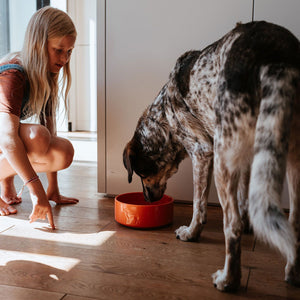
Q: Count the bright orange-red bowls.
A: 1